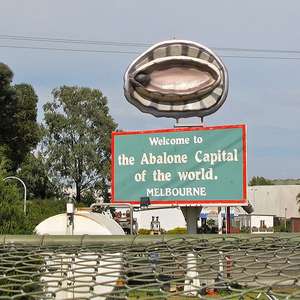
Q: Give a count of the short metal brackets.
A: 2